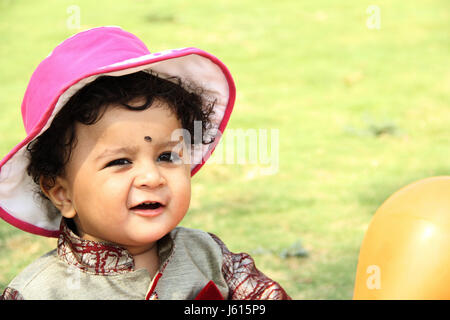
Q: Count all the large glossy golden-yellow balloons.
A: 1